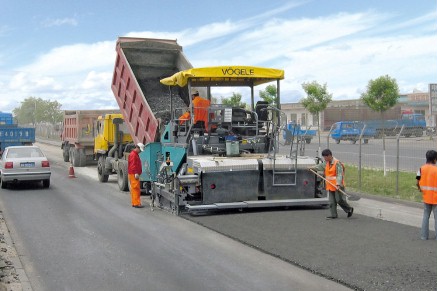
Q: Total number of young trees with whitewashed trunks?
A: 2